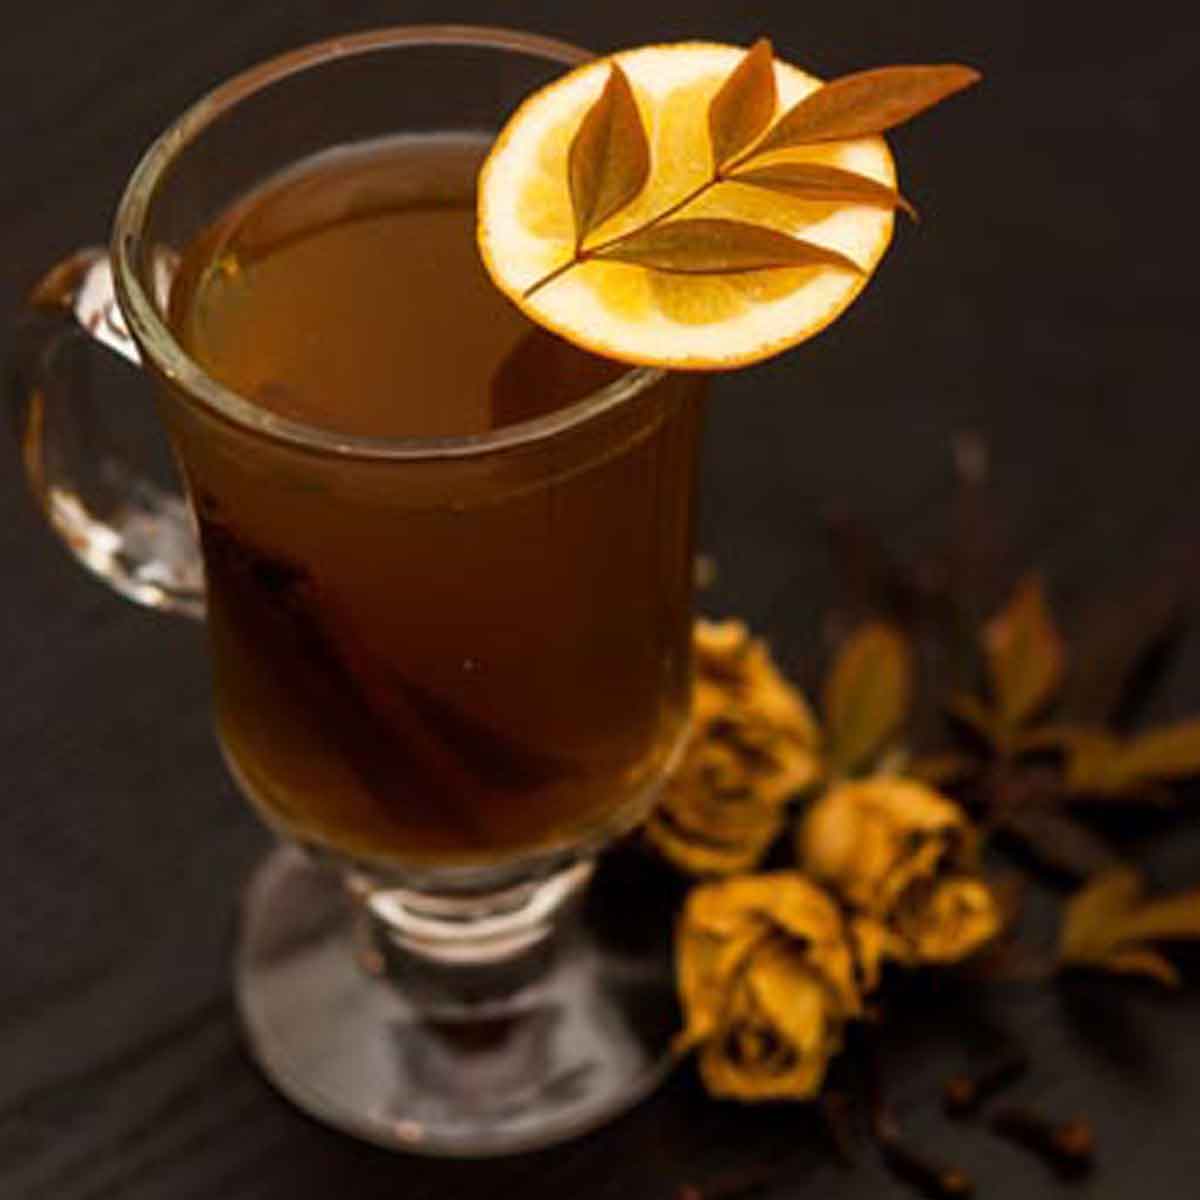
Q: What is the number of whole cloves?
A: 3